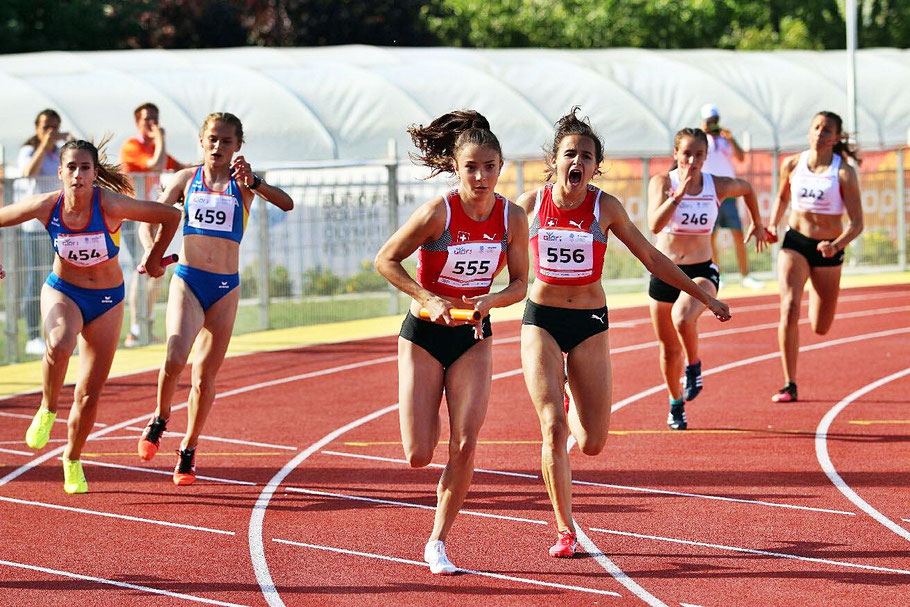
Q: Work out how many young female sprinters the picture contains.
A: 6